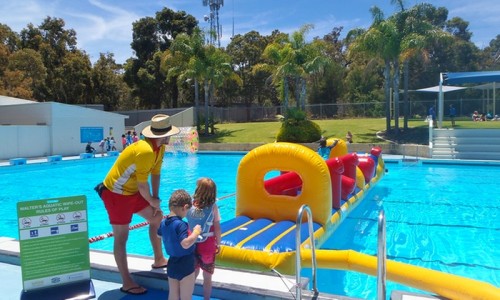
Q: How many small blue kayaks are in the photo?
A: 0